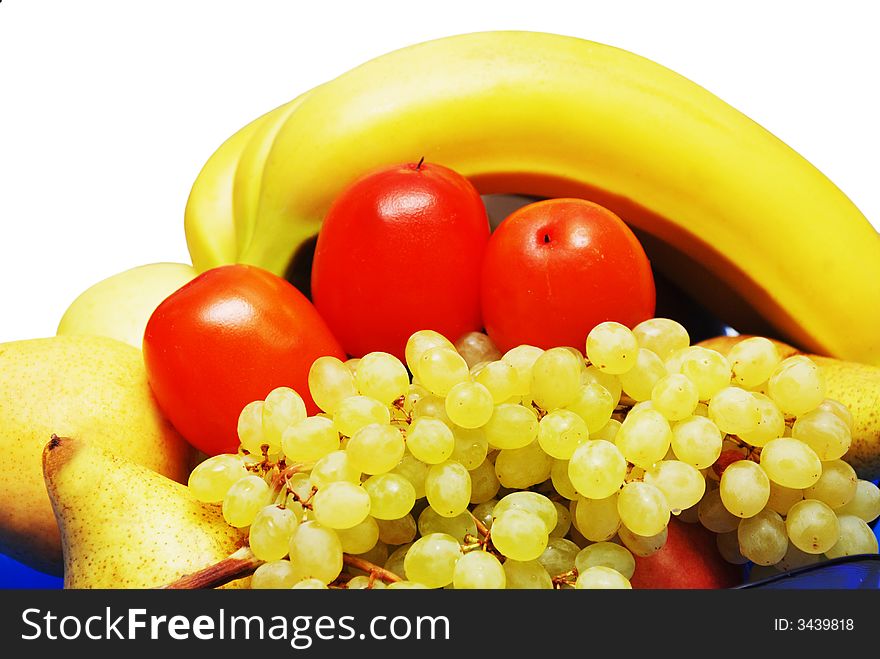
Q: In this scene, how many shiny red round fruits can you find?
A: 3